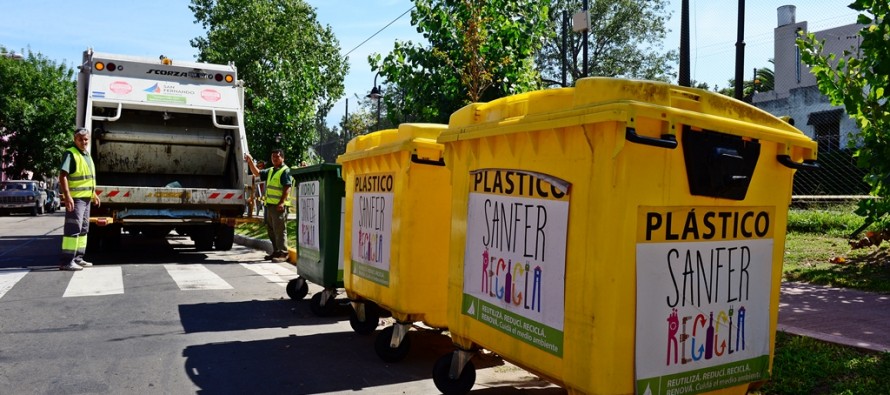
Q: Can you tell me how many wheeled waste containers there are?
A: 3